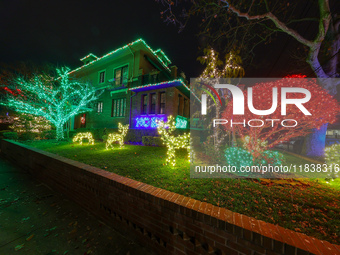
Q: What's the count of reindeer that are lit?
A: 3